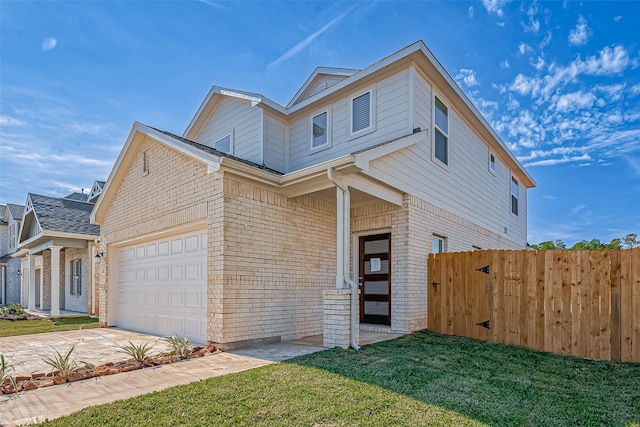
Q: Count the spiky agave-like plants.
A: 4